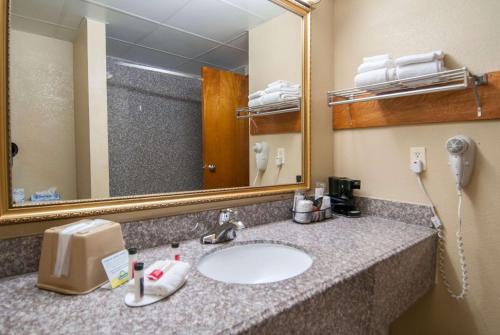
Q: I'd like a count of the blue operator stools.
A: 0